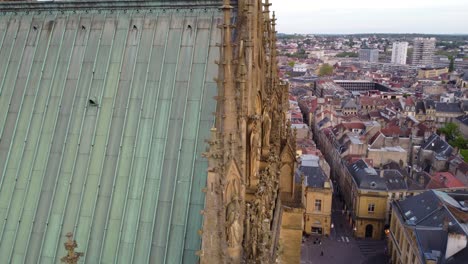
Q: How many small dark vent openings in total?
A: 5